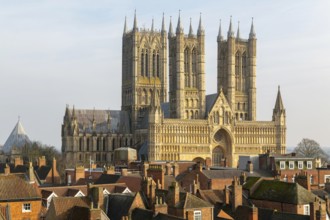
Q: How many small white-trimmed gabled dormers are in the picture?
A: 4